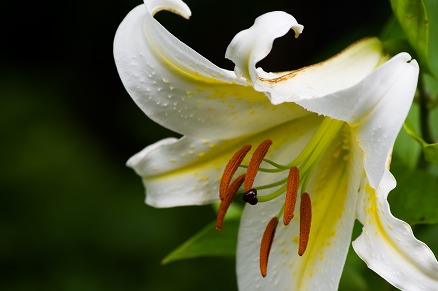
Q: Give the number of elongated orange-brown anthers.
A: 6